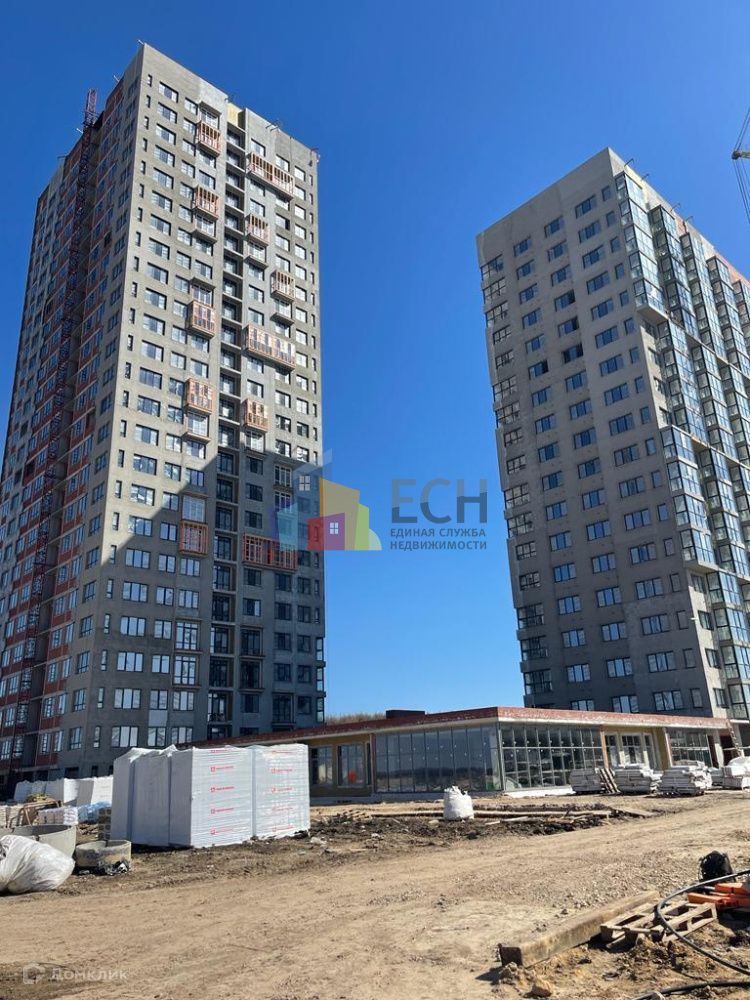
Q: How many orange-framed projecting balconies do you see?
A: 11